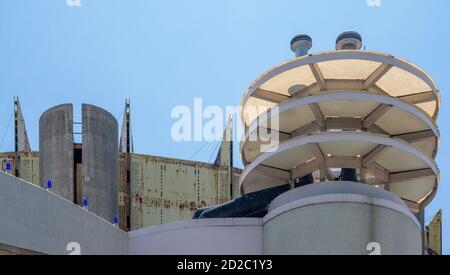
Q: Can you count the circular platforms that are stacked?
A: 3